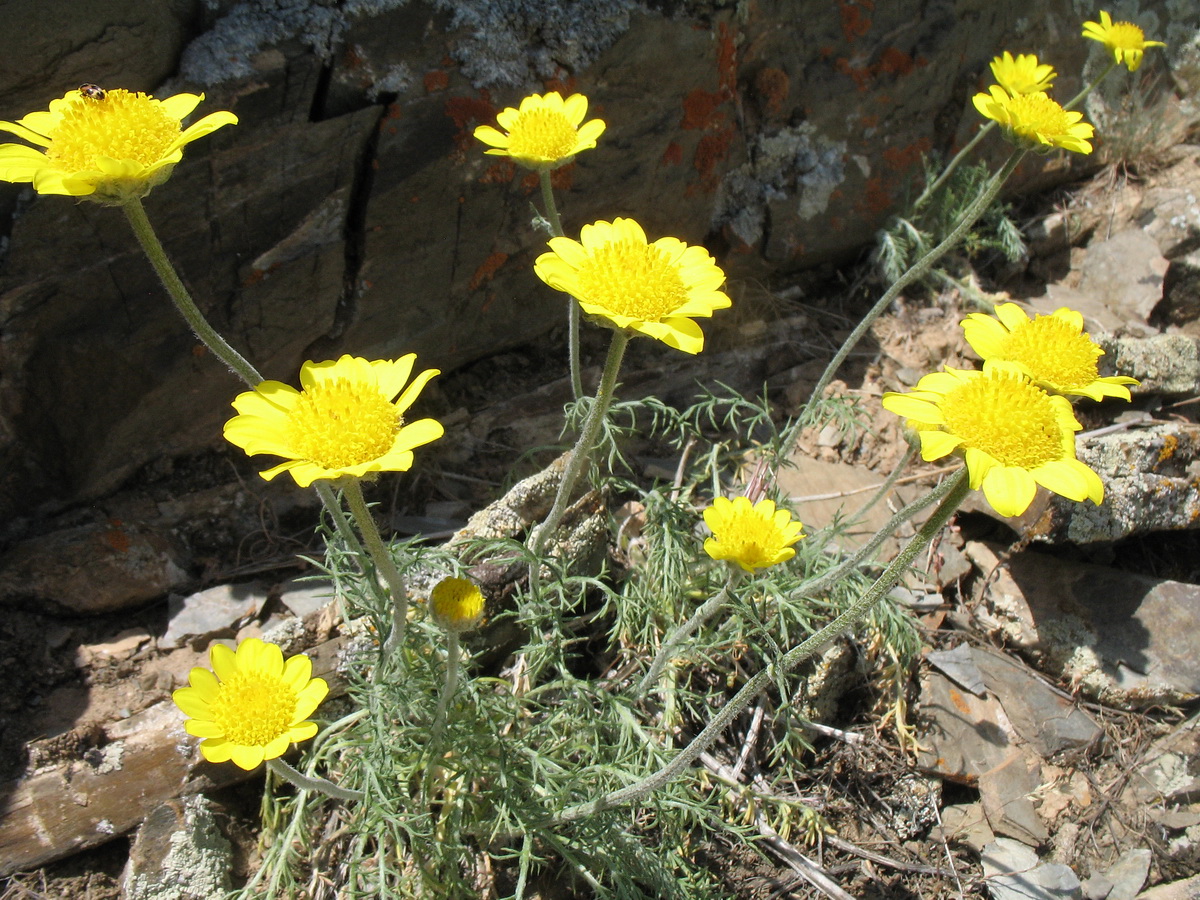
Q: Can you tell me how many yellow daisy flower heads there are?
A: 12